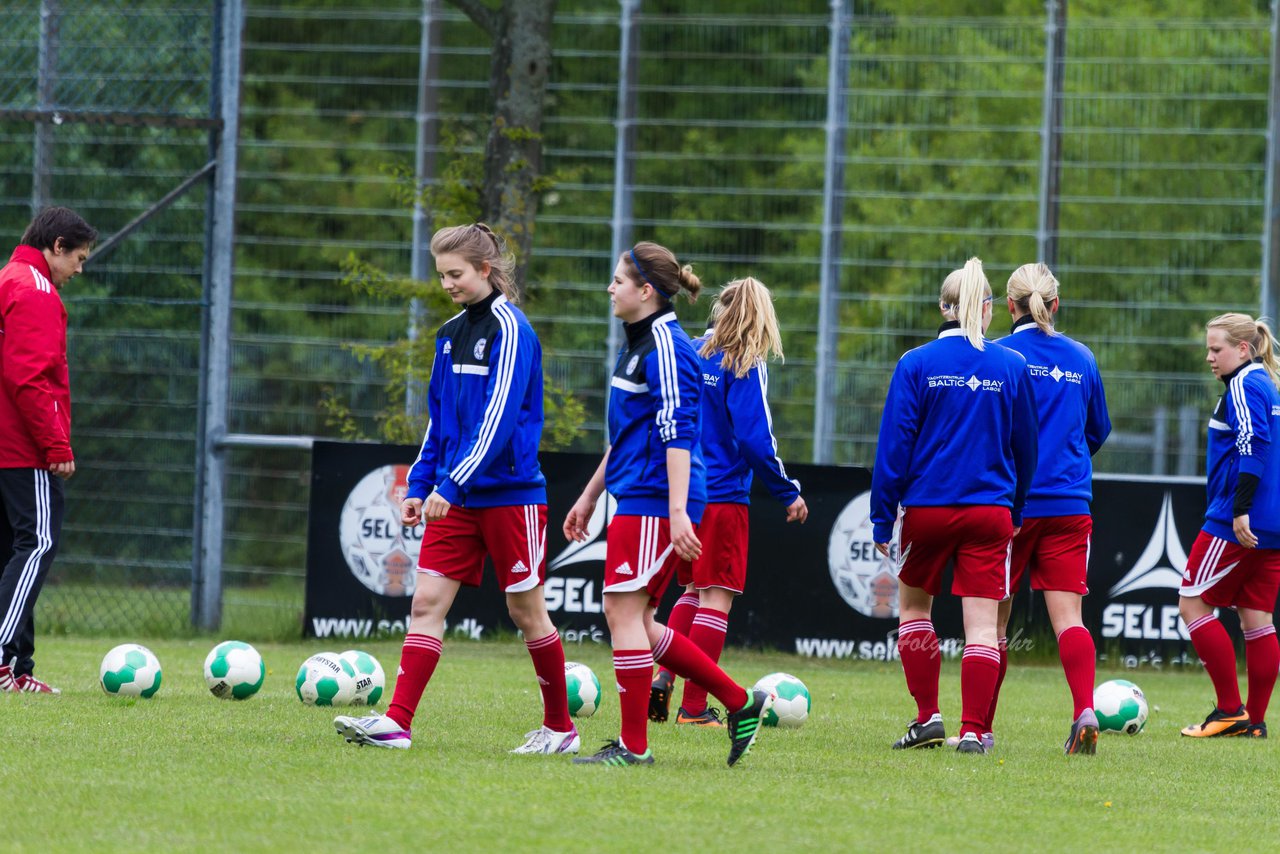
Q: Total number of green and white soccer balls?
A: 7